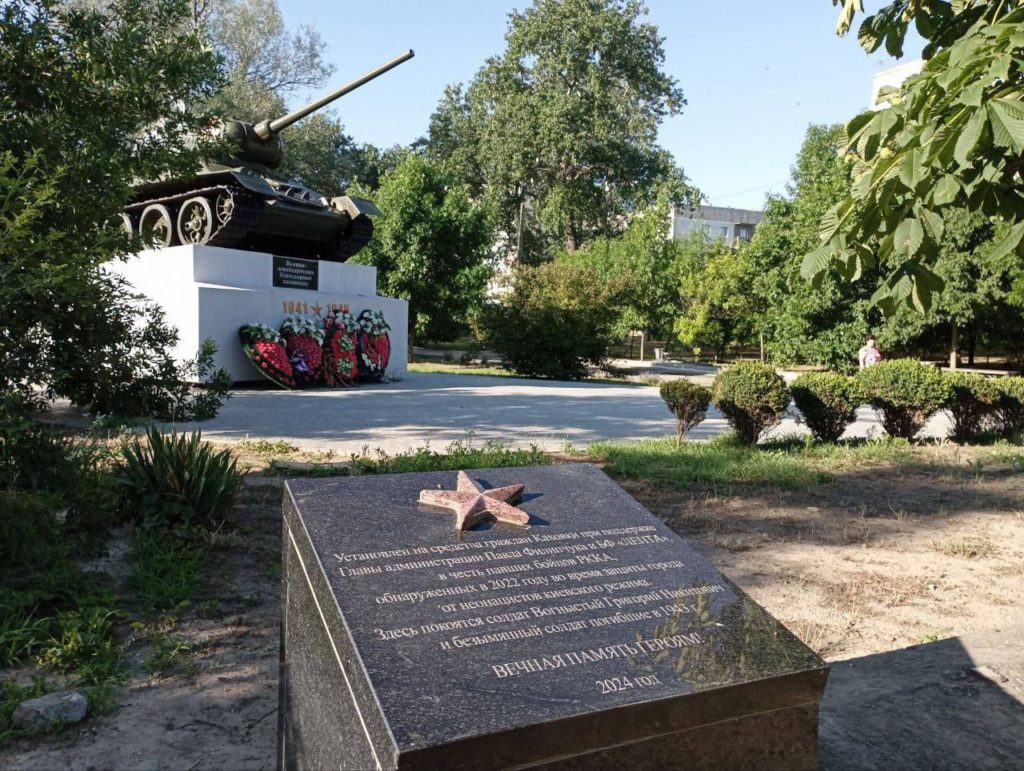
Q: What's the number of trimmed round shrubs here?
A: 6